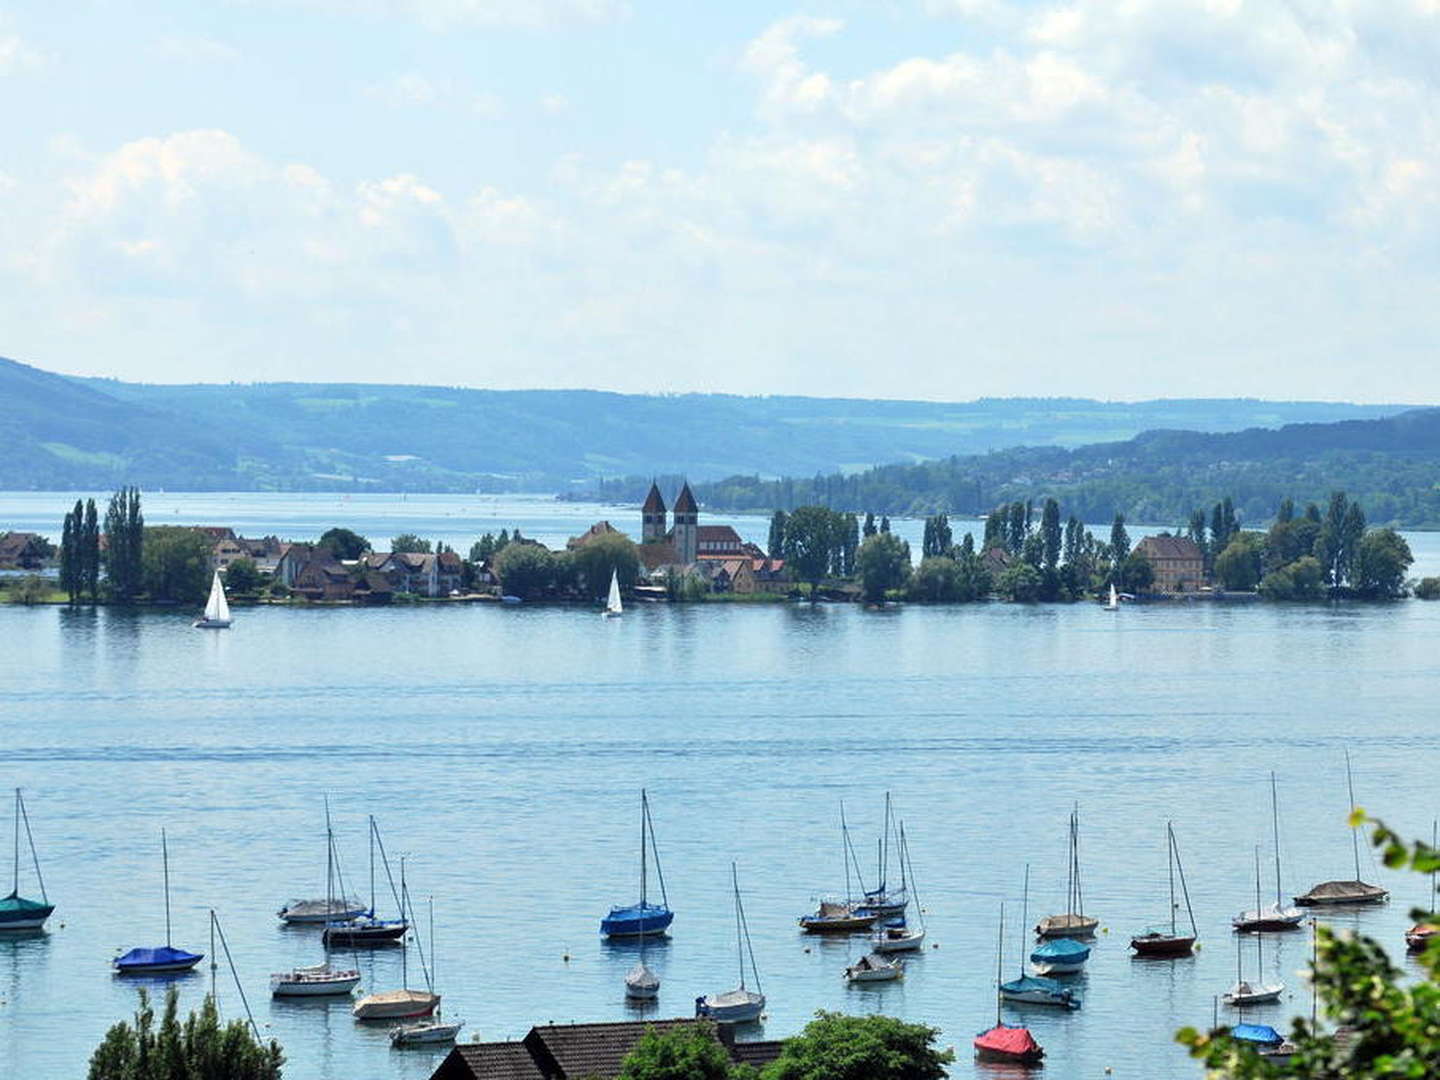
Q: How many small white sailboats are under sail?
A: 3